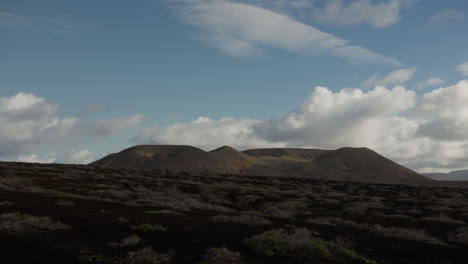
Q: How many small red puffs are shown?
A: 0